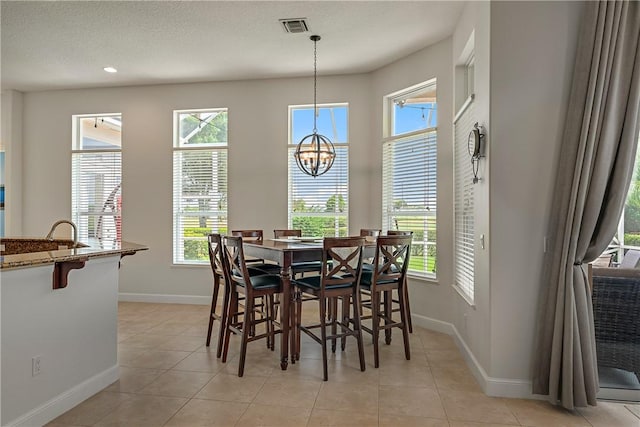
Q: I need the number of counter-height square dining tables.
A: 1